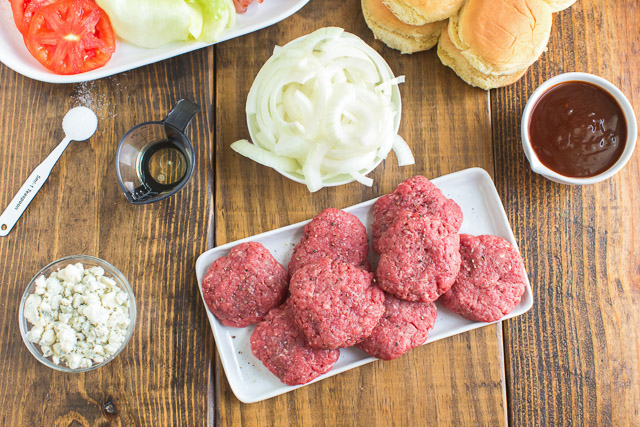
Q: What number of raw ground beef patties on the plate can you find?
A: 8